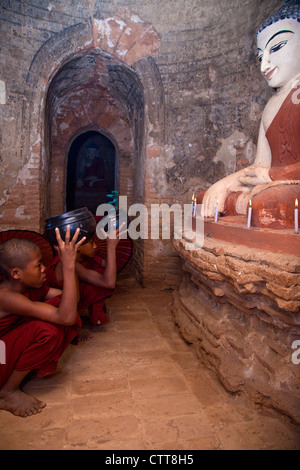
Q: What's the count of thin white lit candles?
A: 5